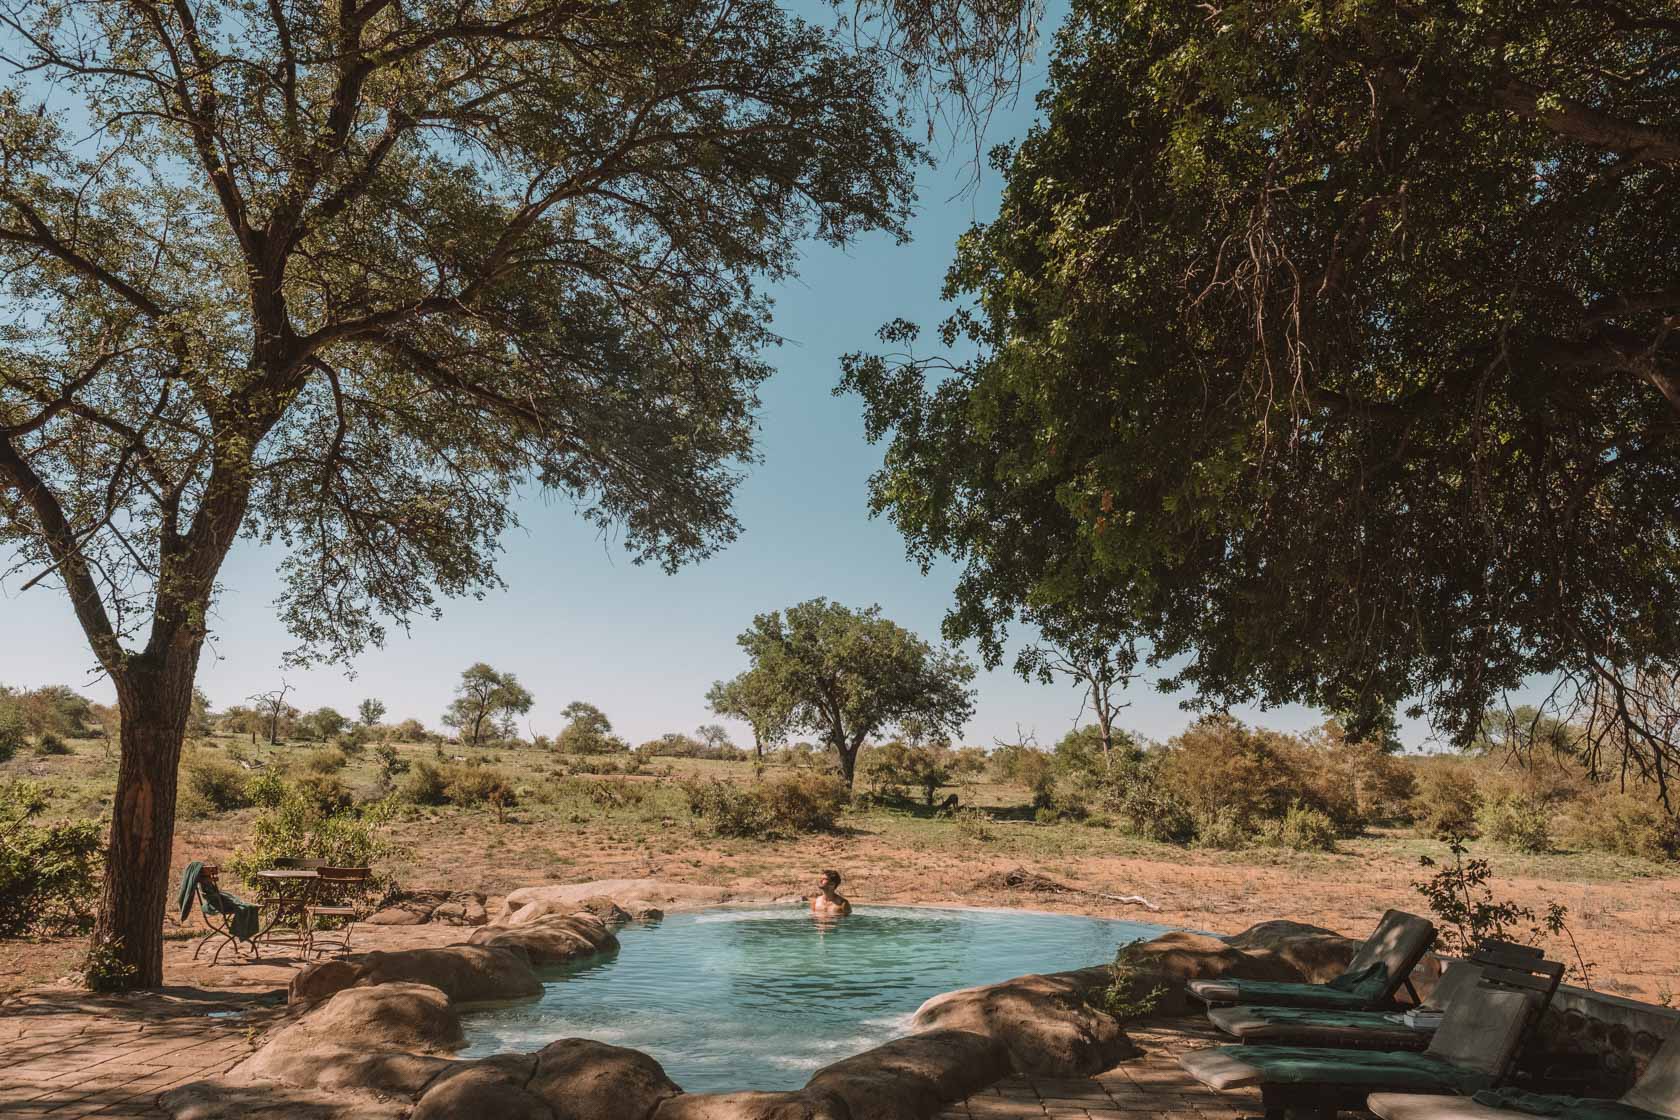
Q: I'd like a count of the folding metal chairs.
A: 3